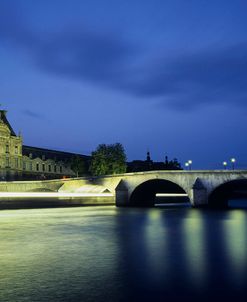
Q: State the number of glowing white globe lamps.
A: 4